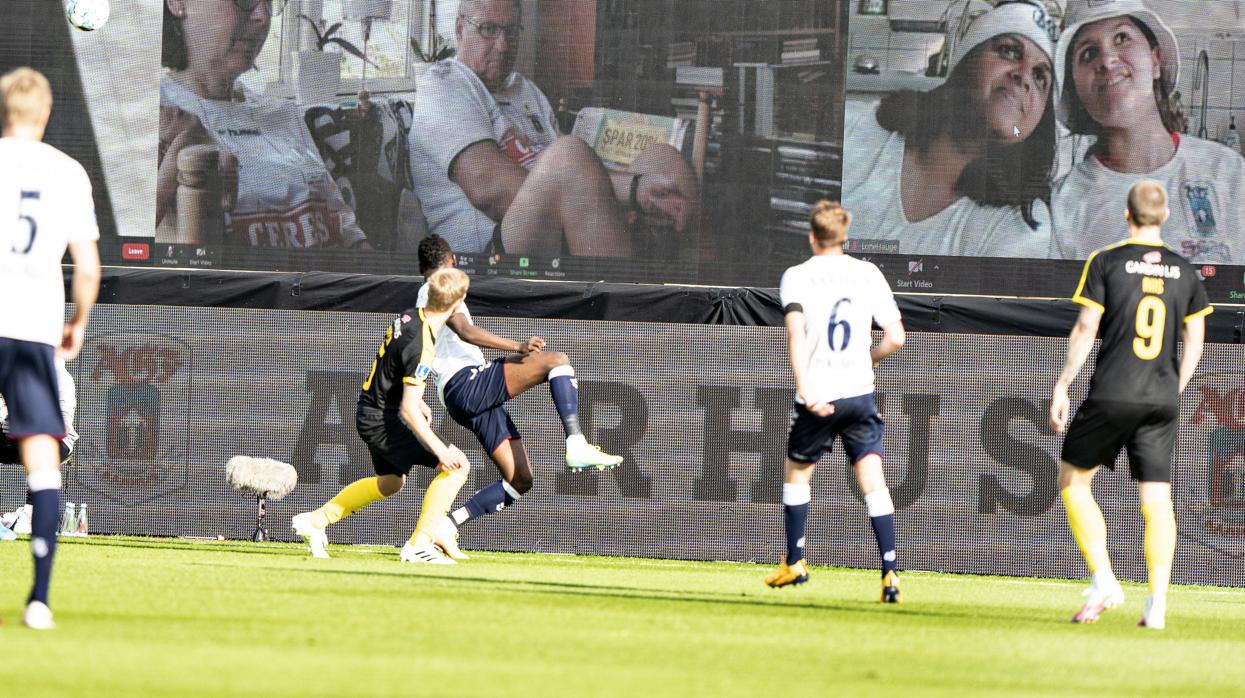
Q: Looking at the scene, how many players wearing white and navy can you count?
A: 3